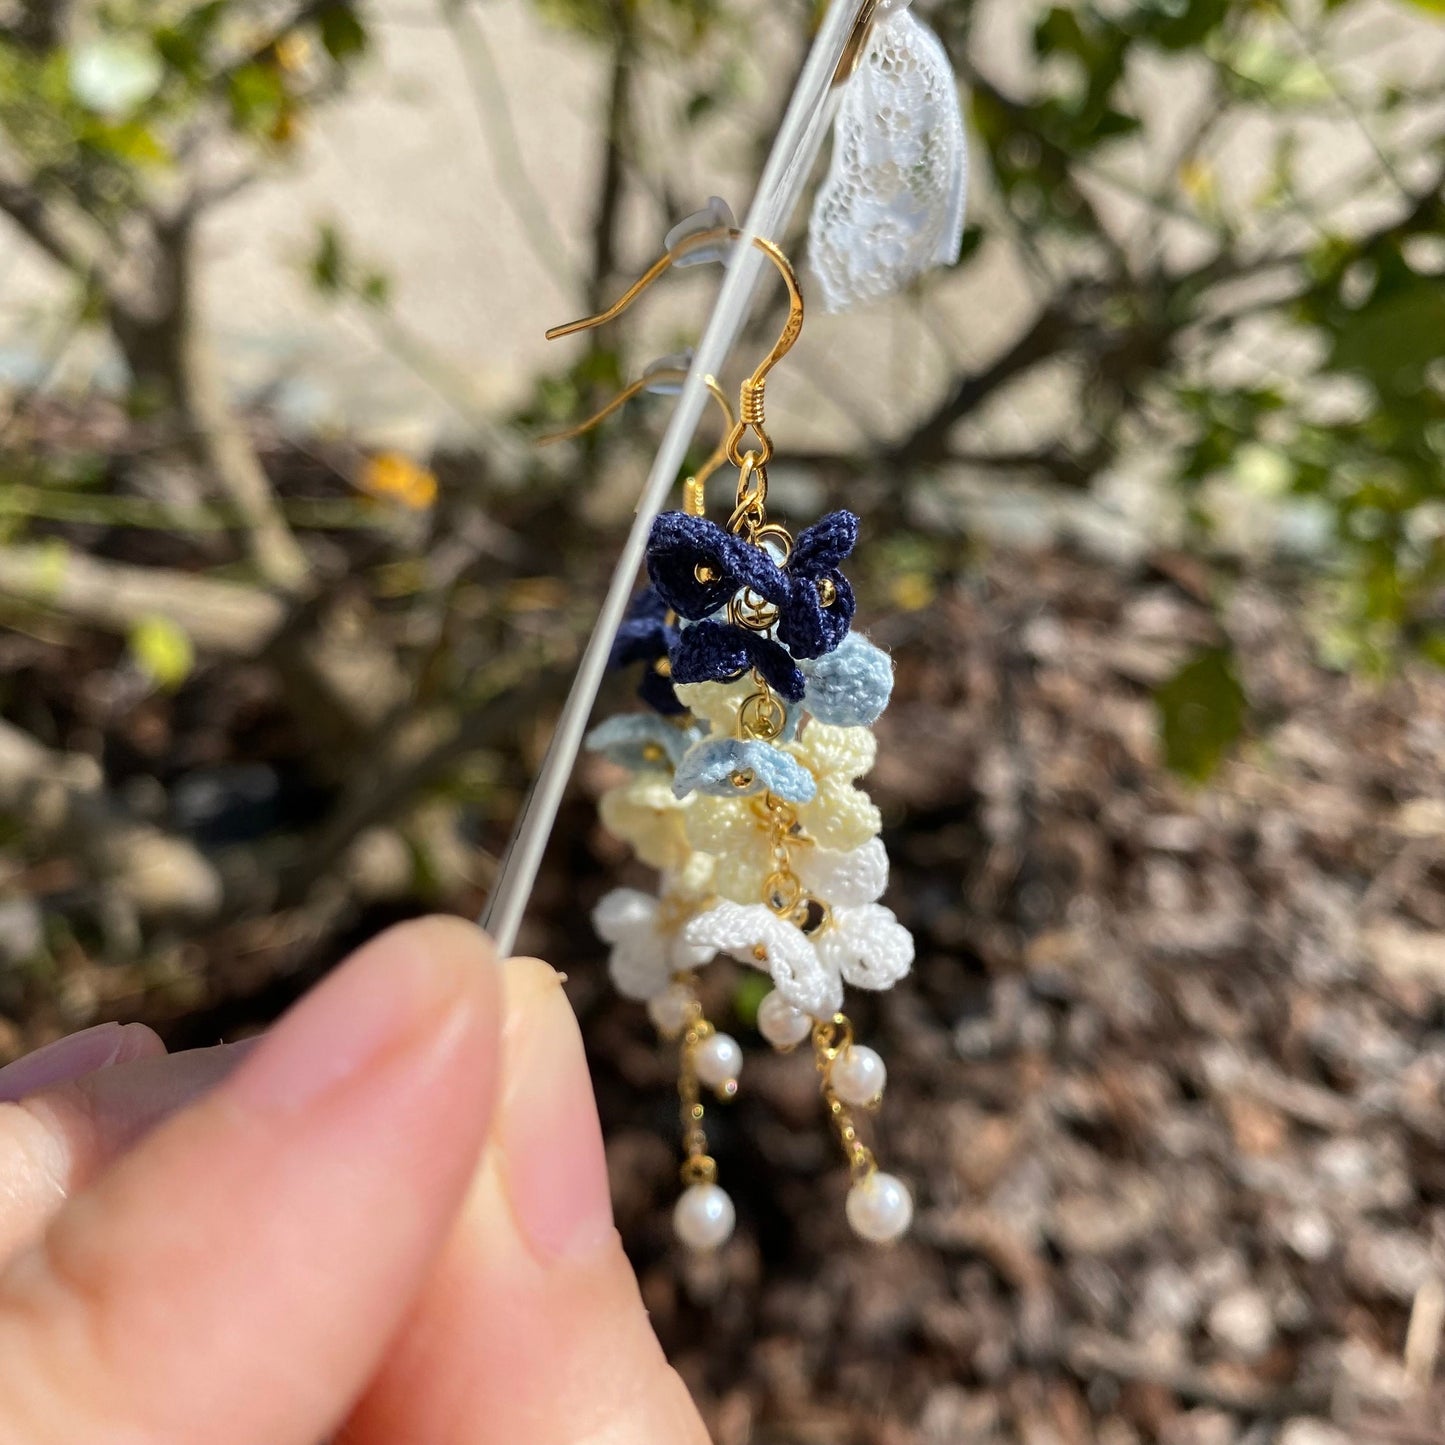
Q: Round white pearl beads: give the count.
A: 6